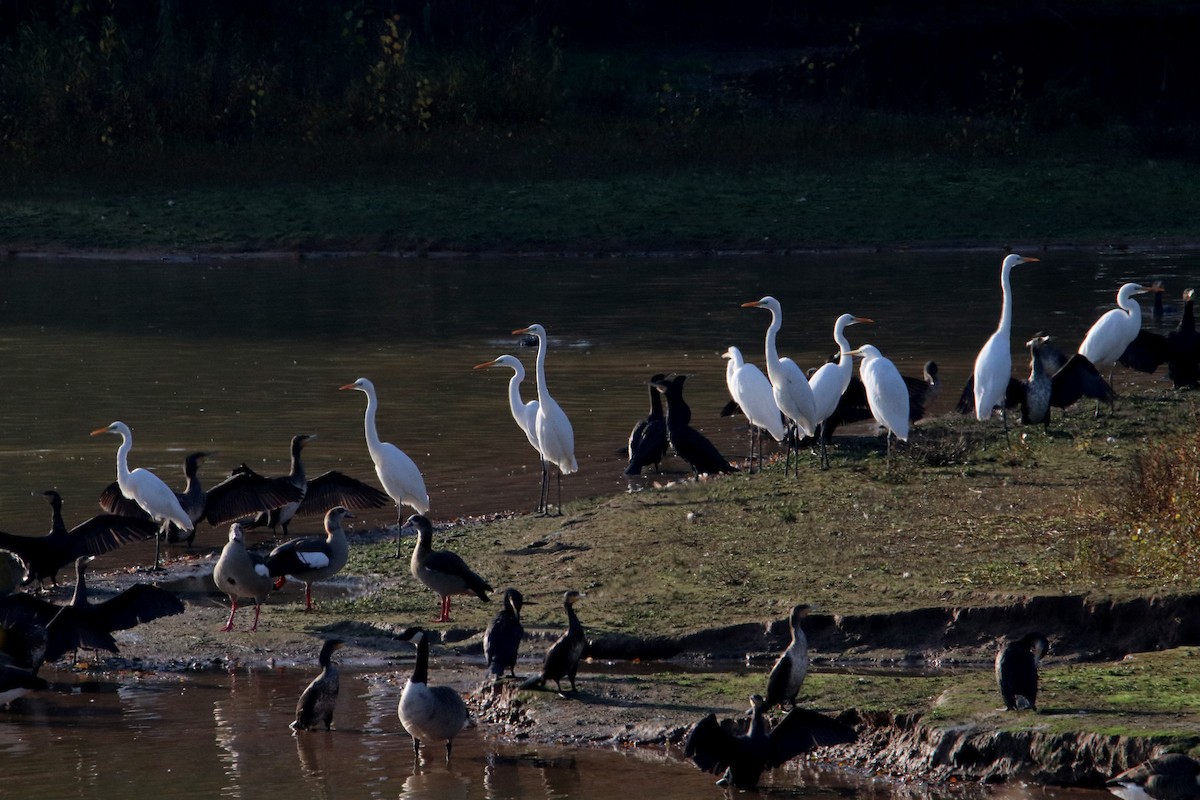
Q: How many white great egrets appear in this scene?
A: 10